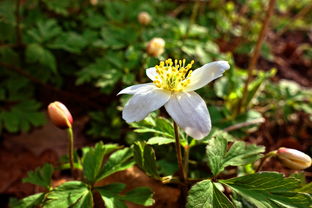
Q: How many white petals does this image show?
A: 5